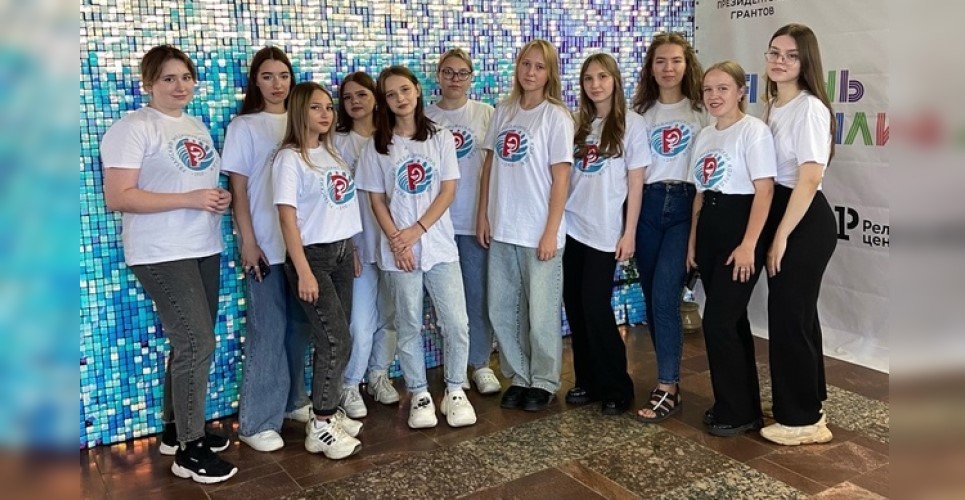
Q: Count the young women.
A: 11